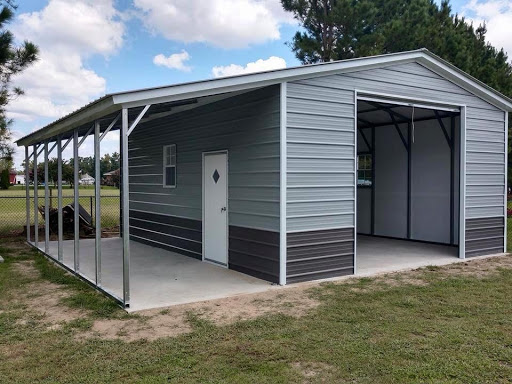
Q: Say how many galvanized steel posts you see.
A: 7